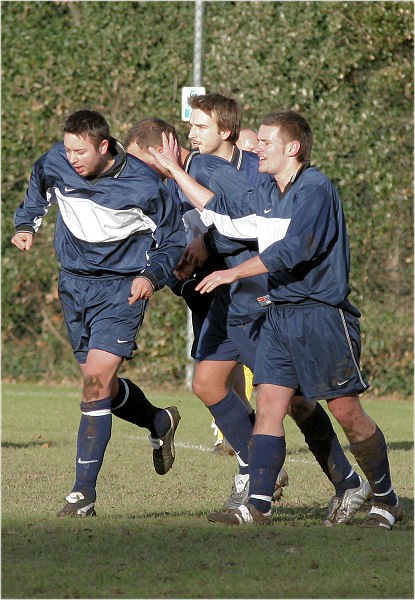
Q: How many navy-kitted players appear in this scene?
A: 4